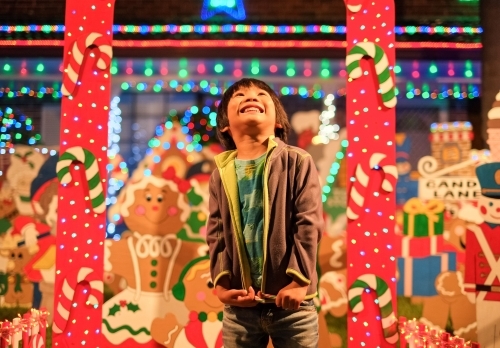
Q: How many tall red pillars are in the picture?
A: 2